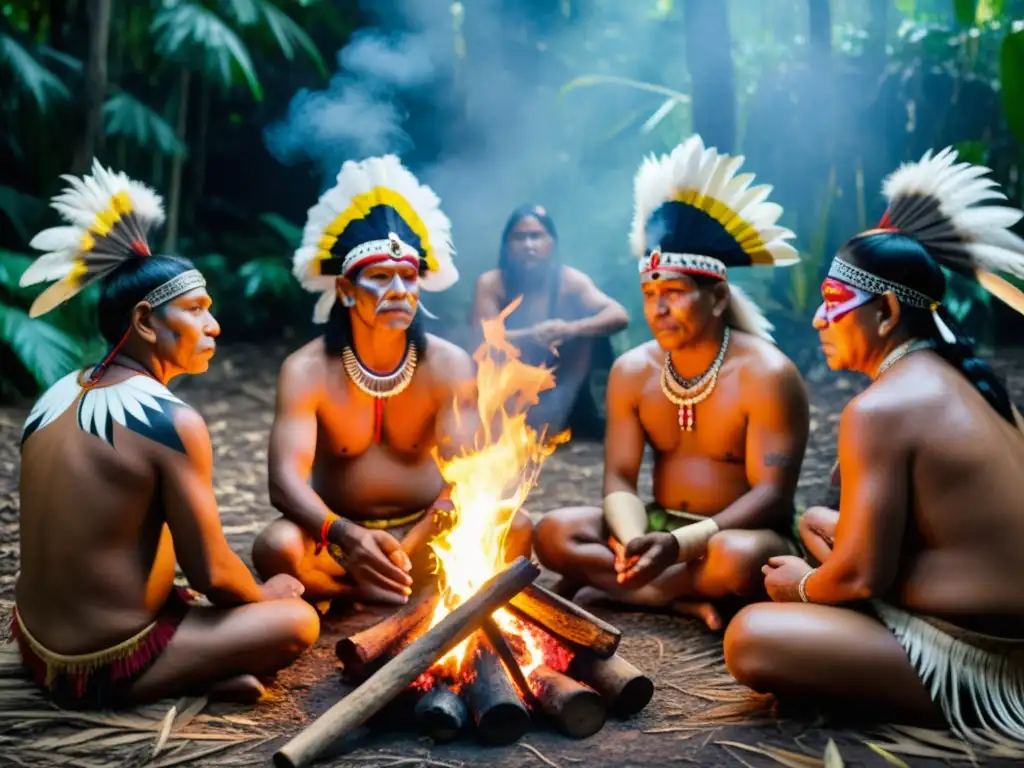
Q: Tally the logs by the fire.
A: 8